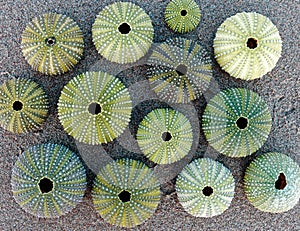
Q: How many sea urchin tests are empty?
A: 13